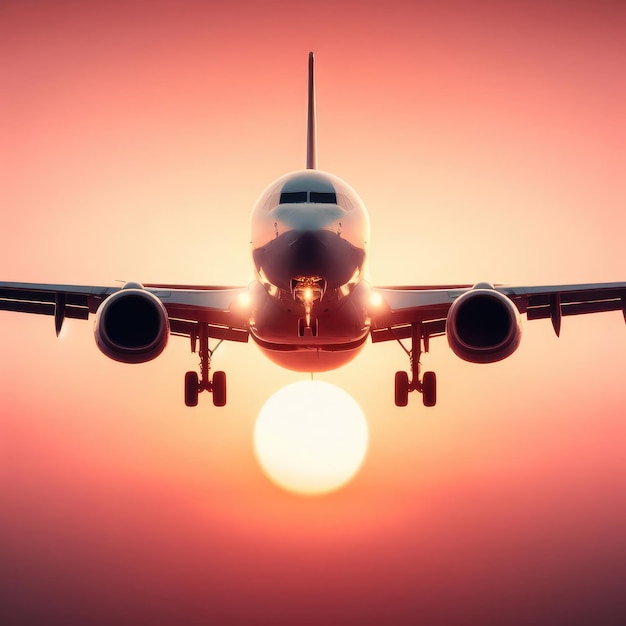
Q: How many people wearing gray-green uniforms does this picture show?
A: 0